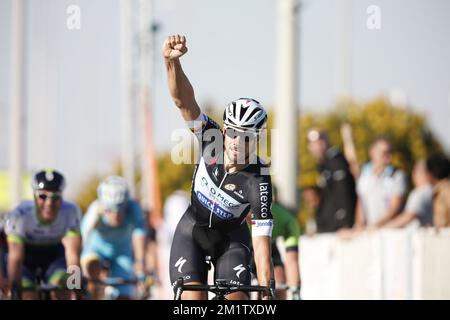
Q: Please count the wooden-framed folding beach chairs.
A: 0